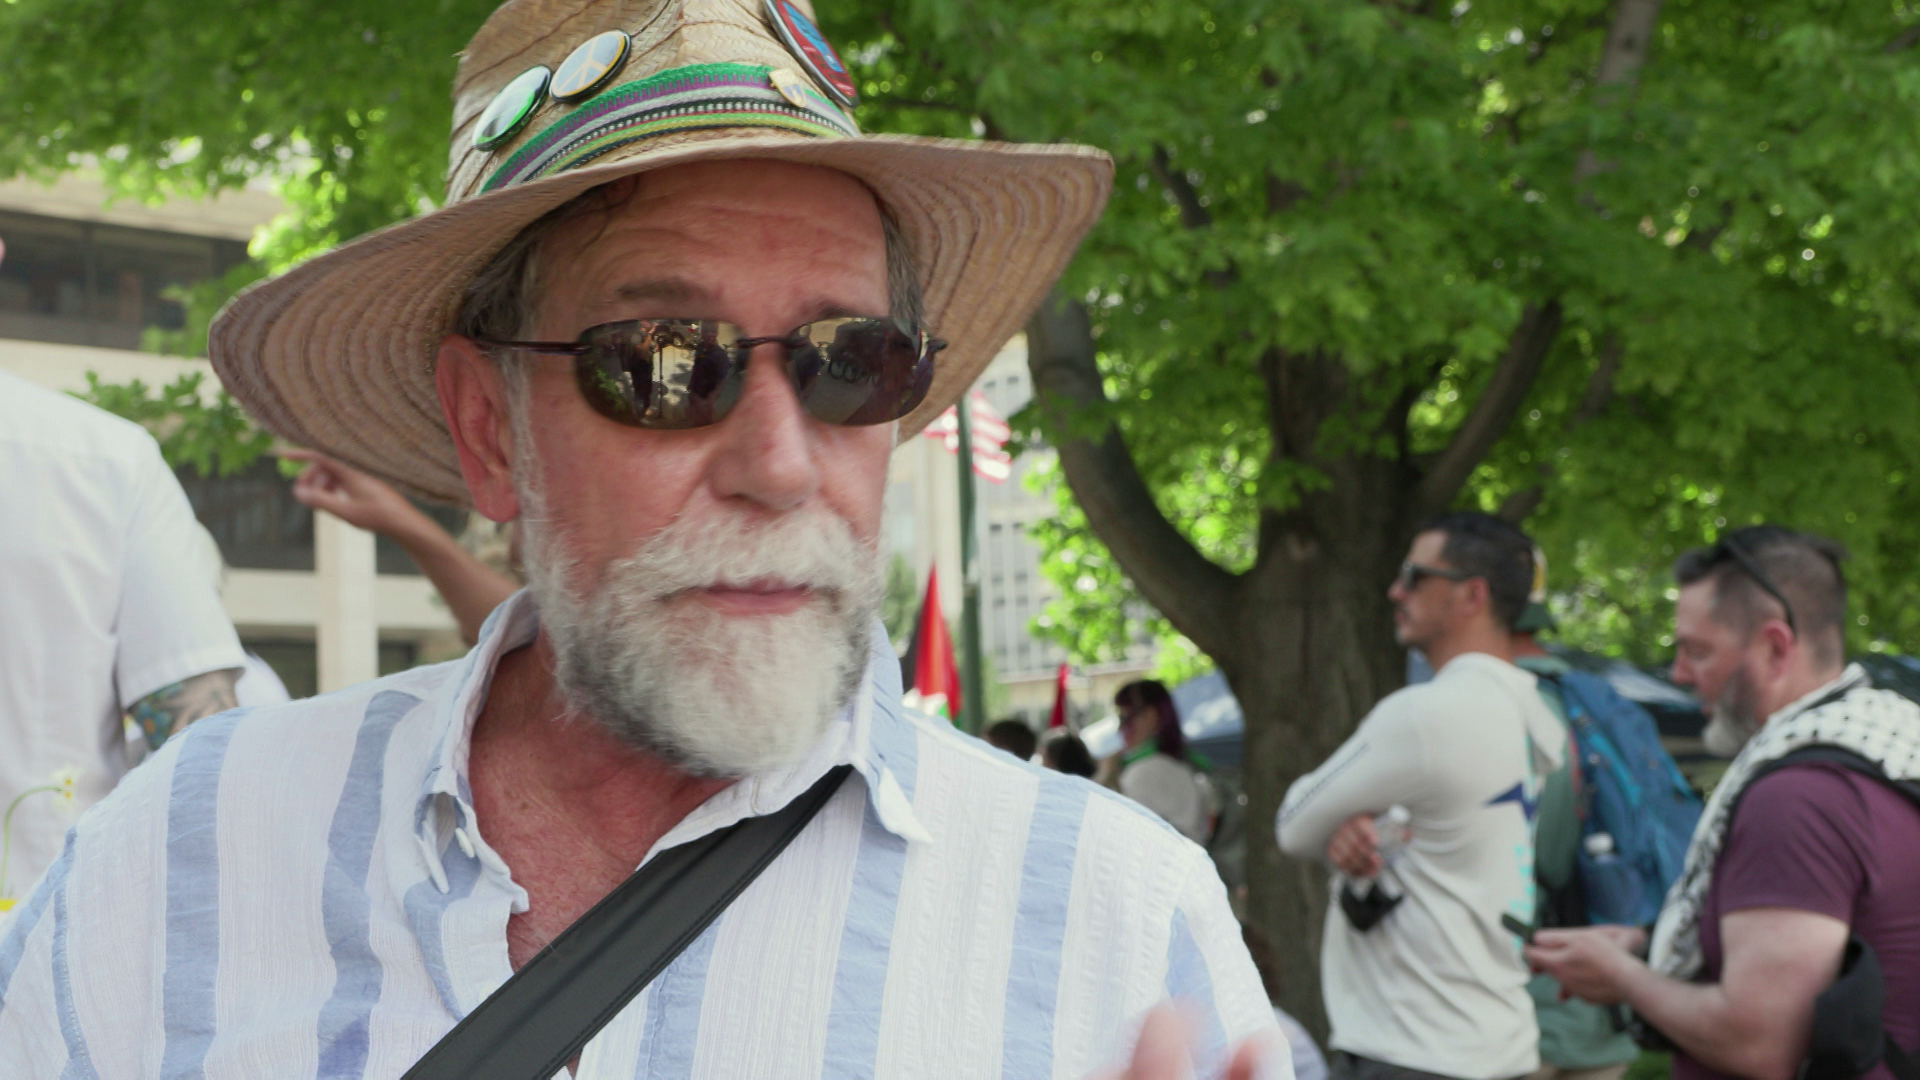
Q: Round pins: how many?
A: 3